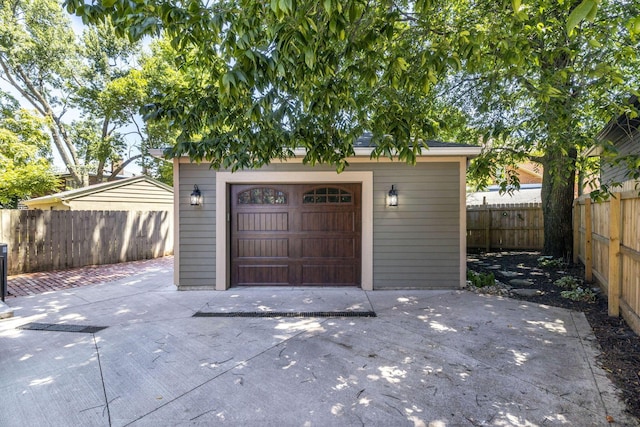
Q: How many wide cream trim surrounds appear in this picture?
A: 1